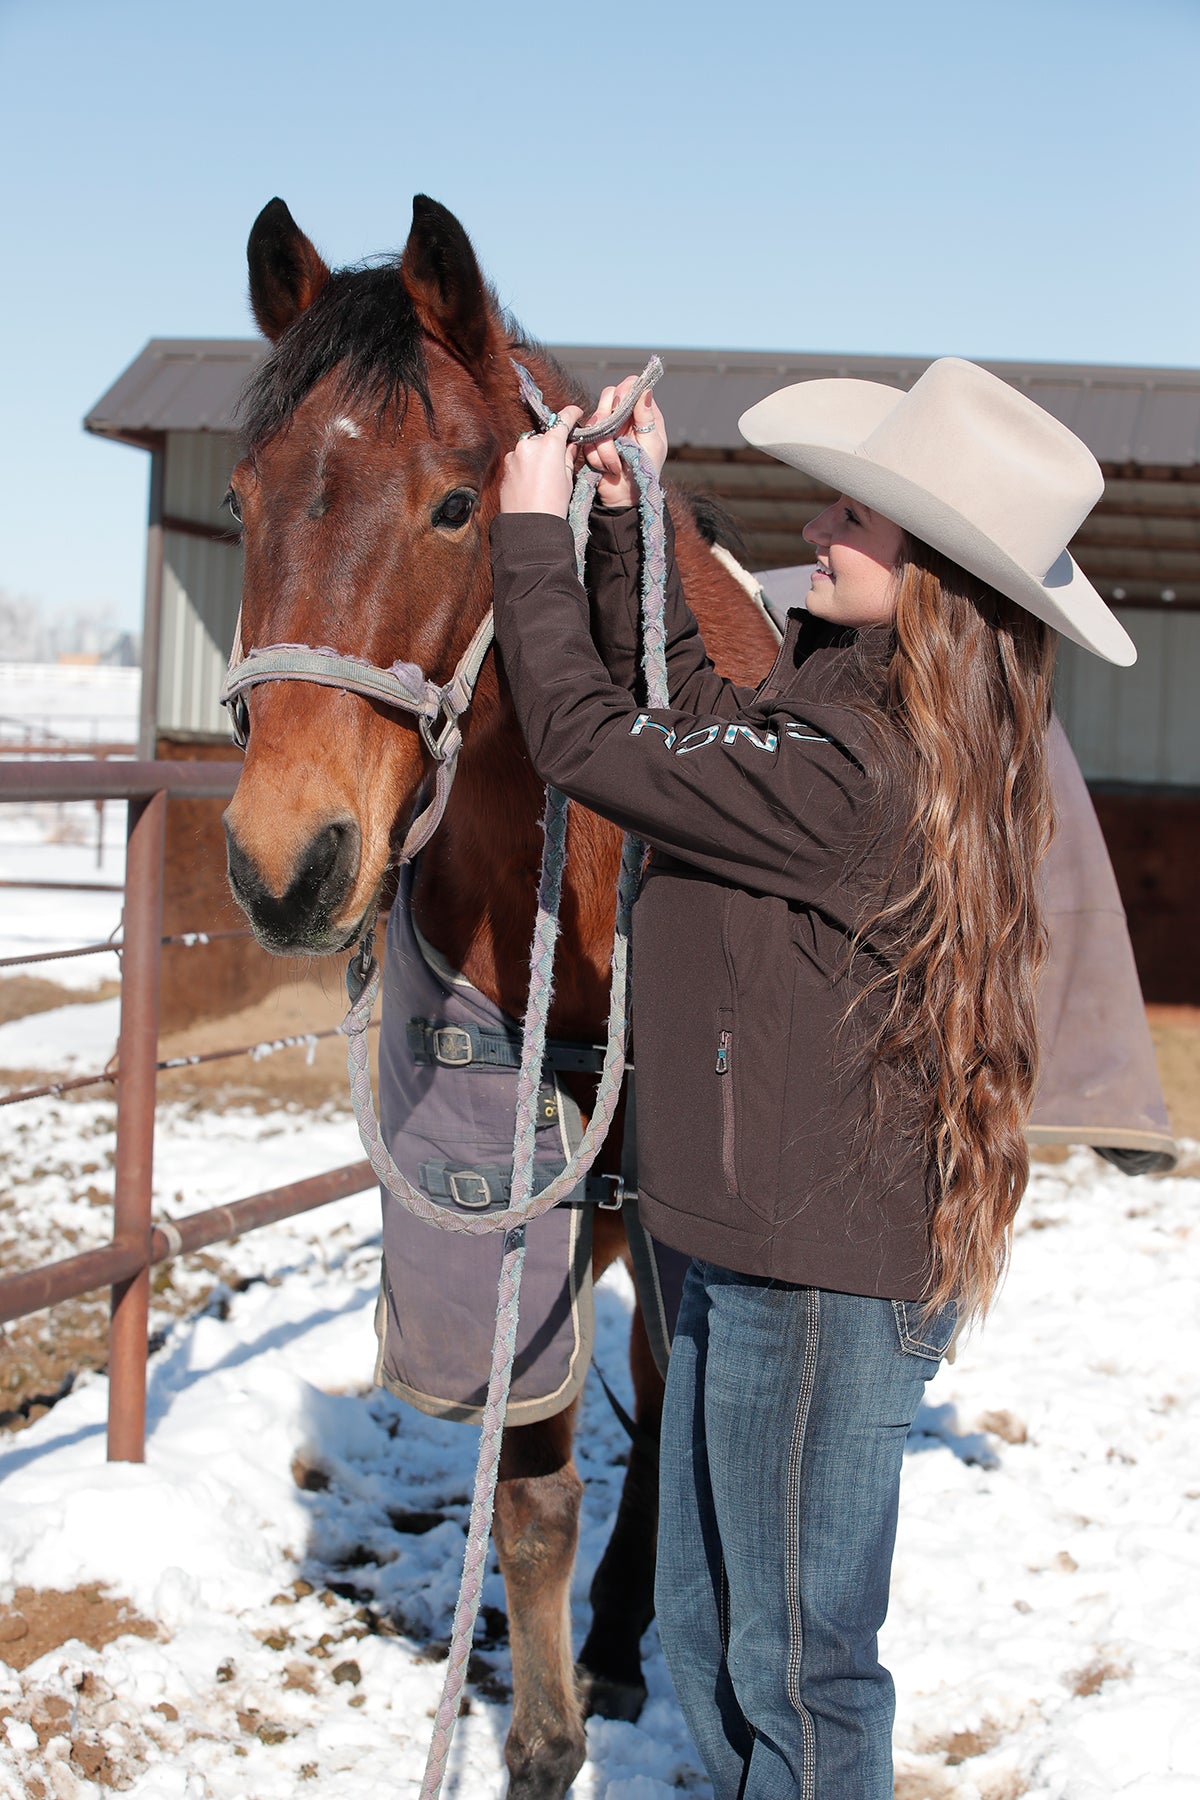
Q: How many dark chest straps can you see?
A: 2